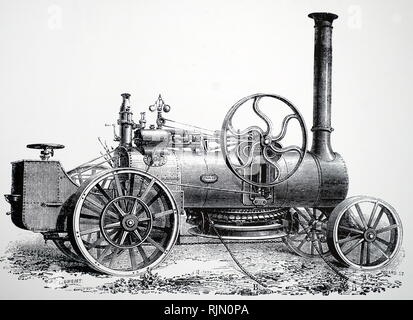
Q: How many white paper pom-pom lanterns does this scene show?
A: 0